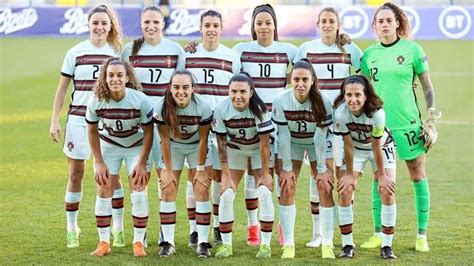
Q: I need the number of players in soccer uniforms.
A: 11